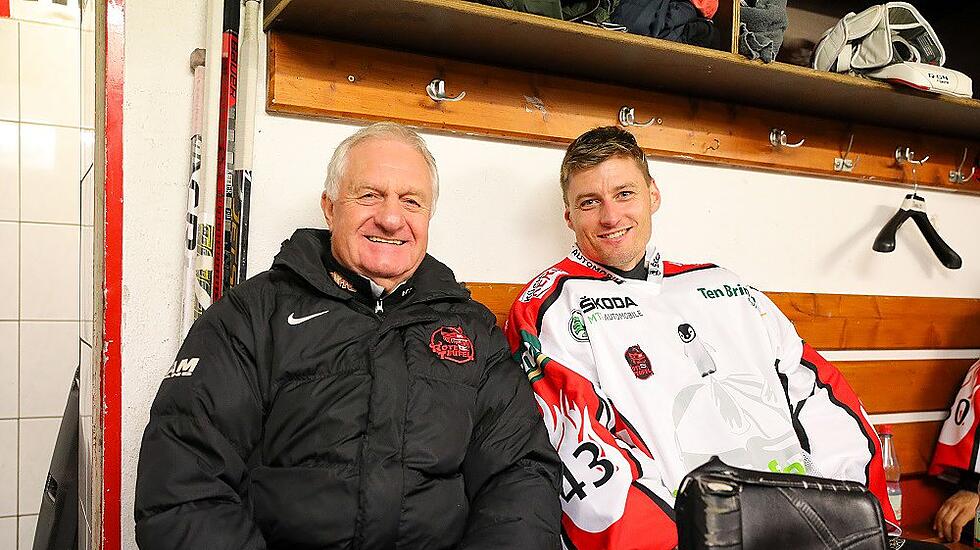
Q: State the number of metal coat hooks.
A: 6